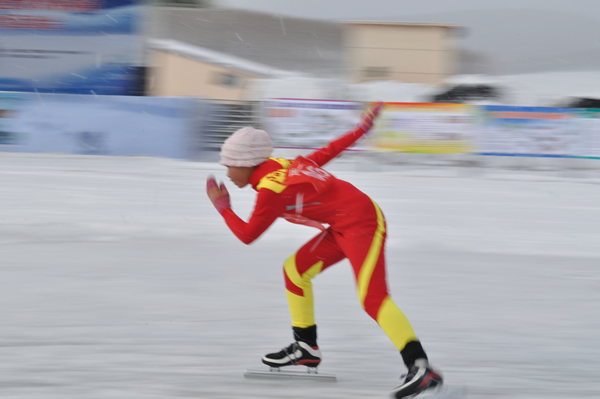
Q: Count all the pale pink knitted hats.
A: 1